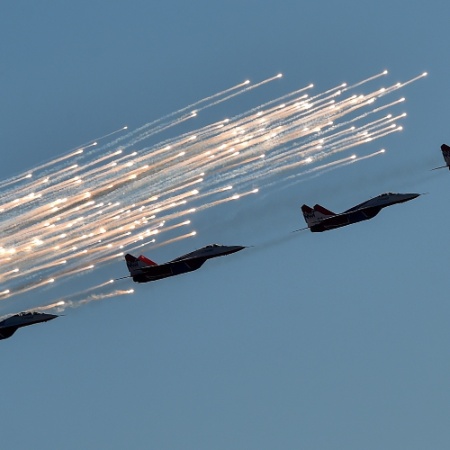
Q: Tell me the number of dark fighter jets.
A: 4